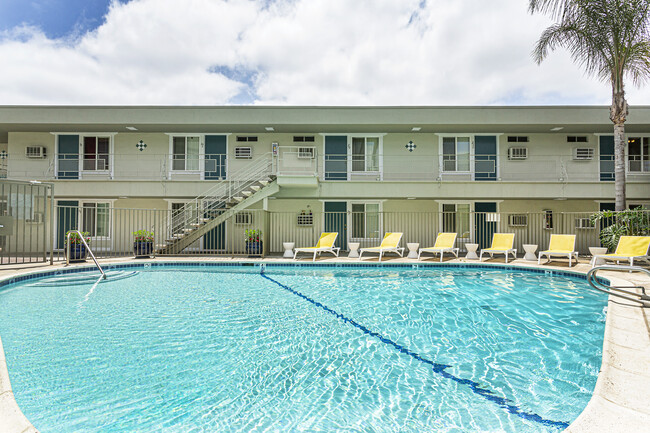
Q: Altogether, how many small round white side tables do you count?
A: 6